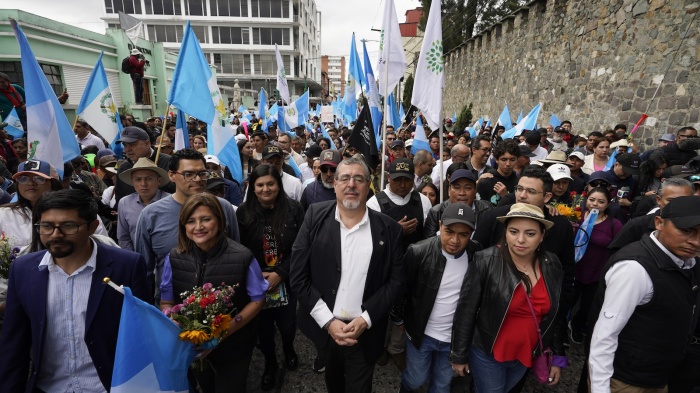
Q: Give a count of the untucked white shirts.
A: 1